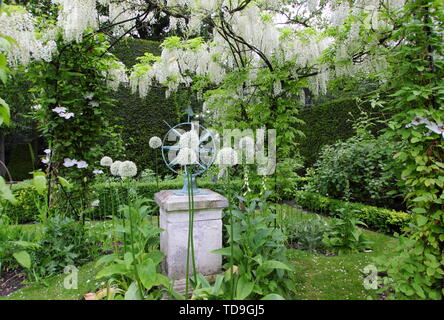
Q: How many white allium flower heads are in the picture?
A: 8